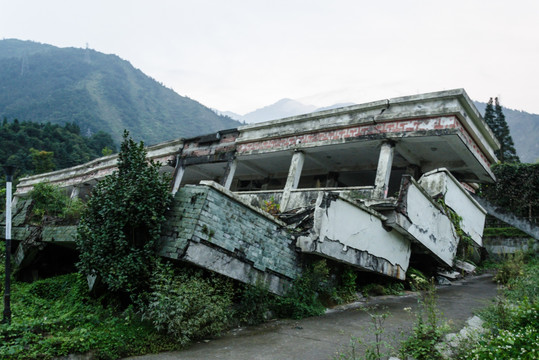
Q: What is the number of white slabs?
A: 3